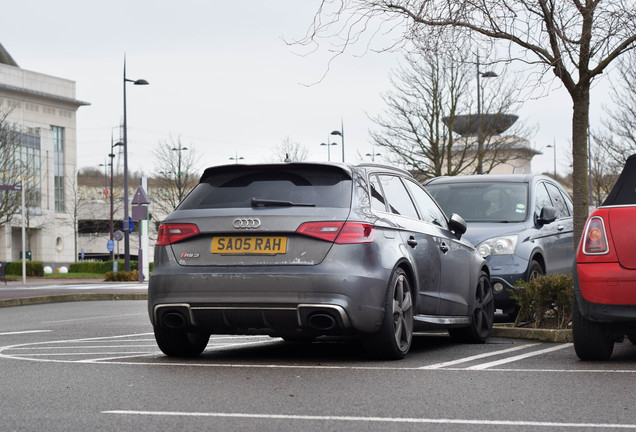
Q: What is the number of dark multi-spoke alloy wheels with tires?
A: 2